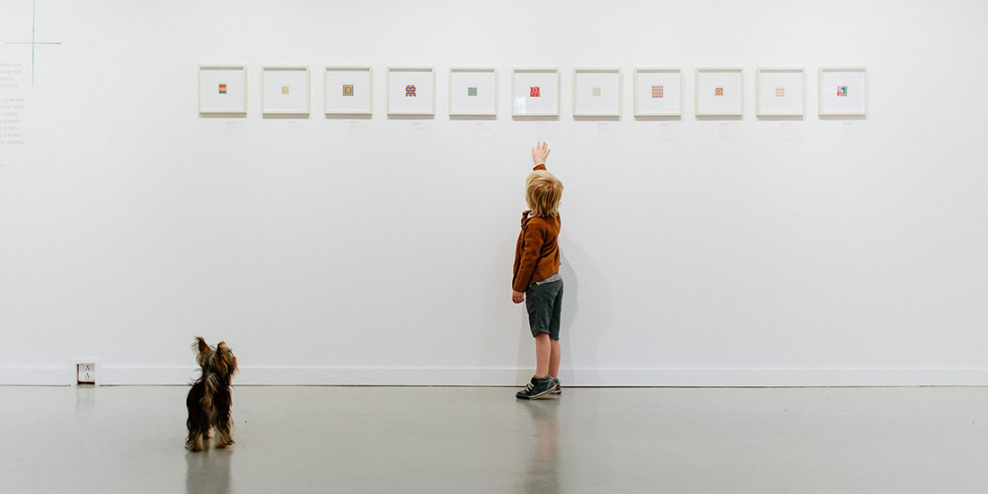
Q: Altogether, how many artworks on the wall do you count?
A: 11